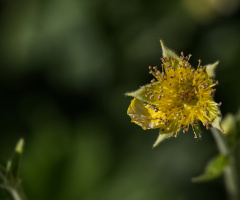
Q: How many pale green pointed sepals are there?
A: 5